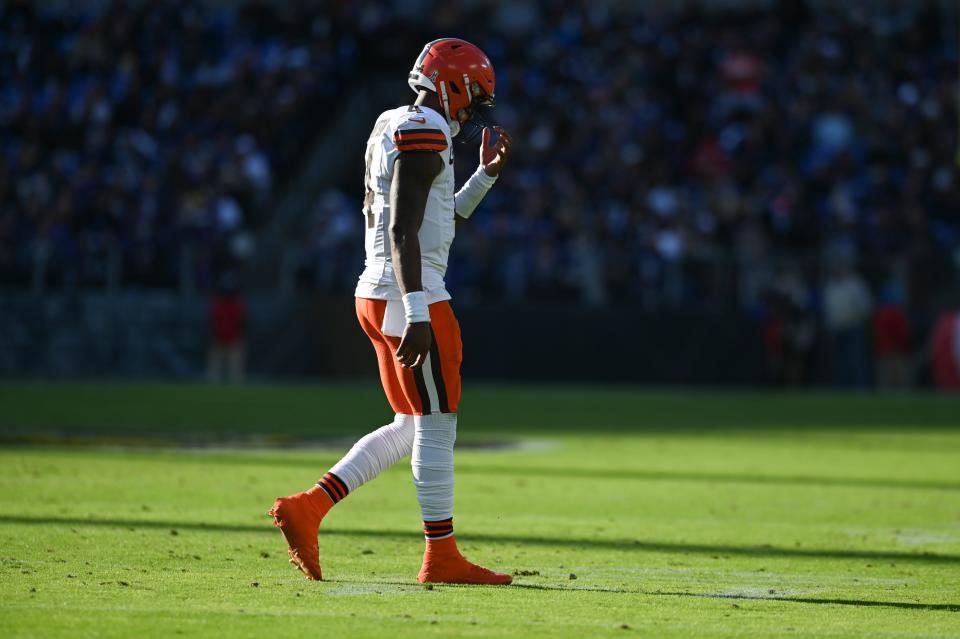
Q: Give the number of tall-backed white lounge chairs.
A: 0